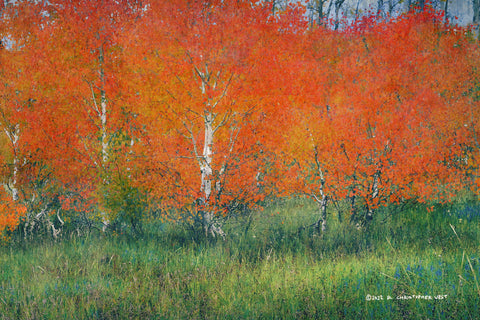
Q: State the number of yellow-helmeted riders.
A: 0